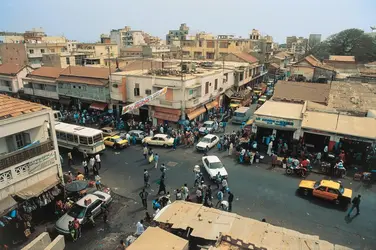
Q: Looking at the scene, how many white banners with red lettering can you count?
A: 1